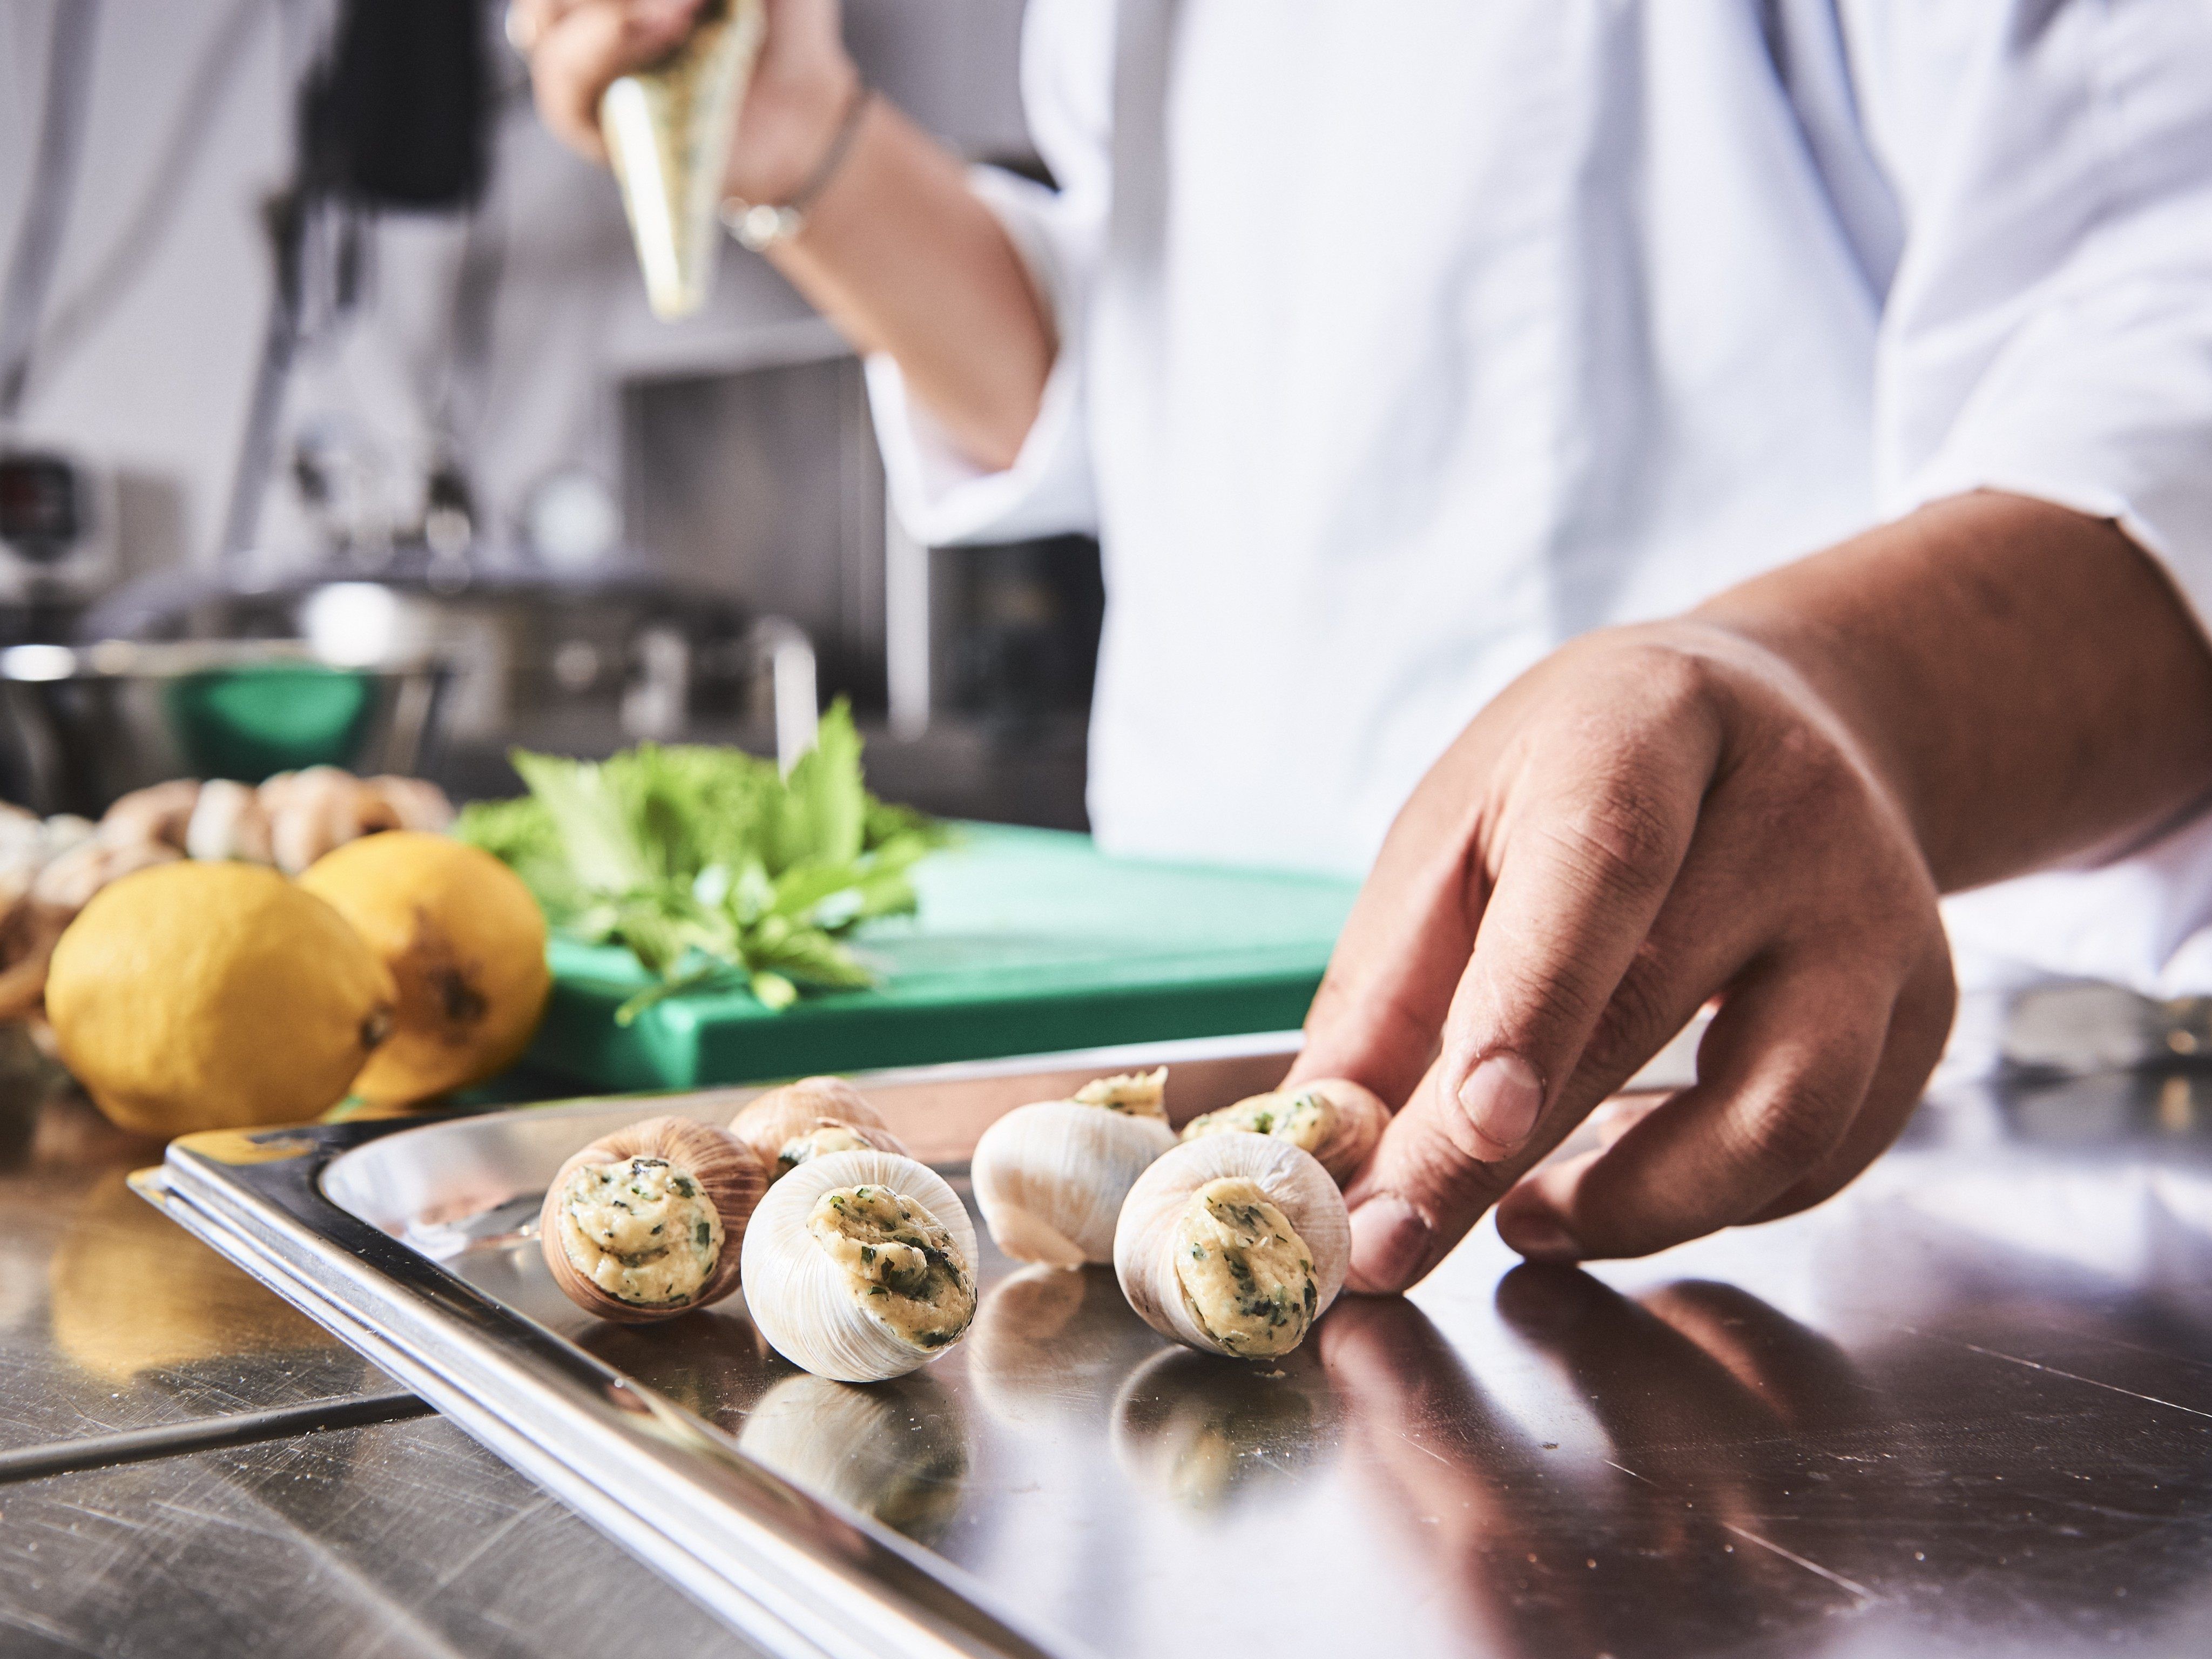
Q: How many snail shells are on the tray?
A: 6